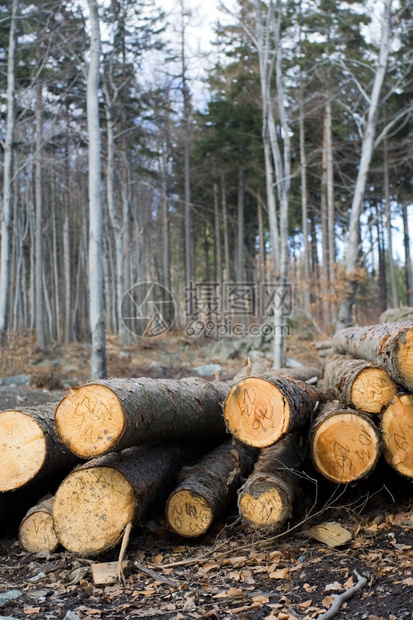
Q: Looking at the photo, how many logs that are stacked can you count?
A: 11